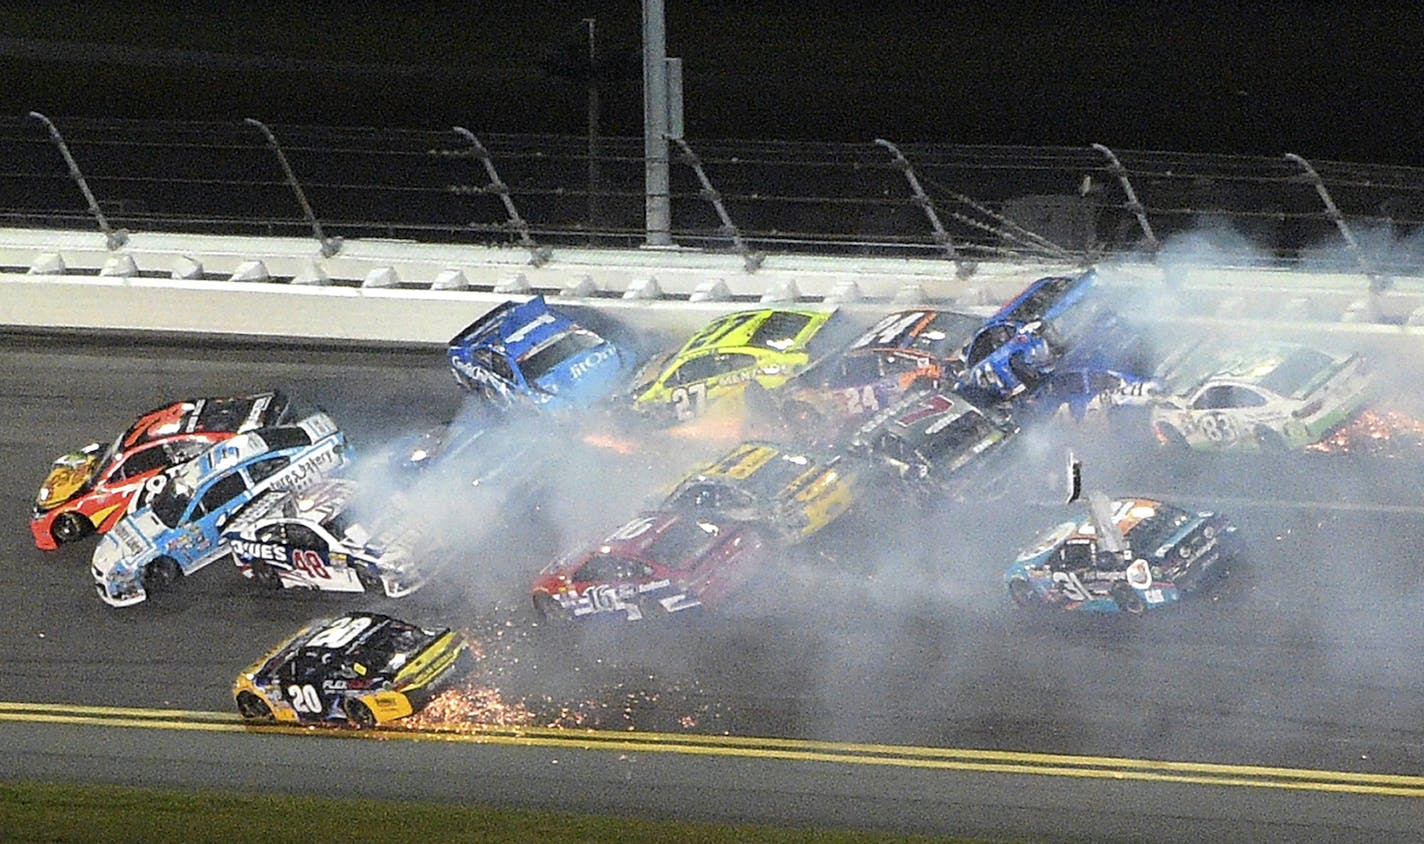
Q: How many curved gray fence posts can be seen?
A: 7